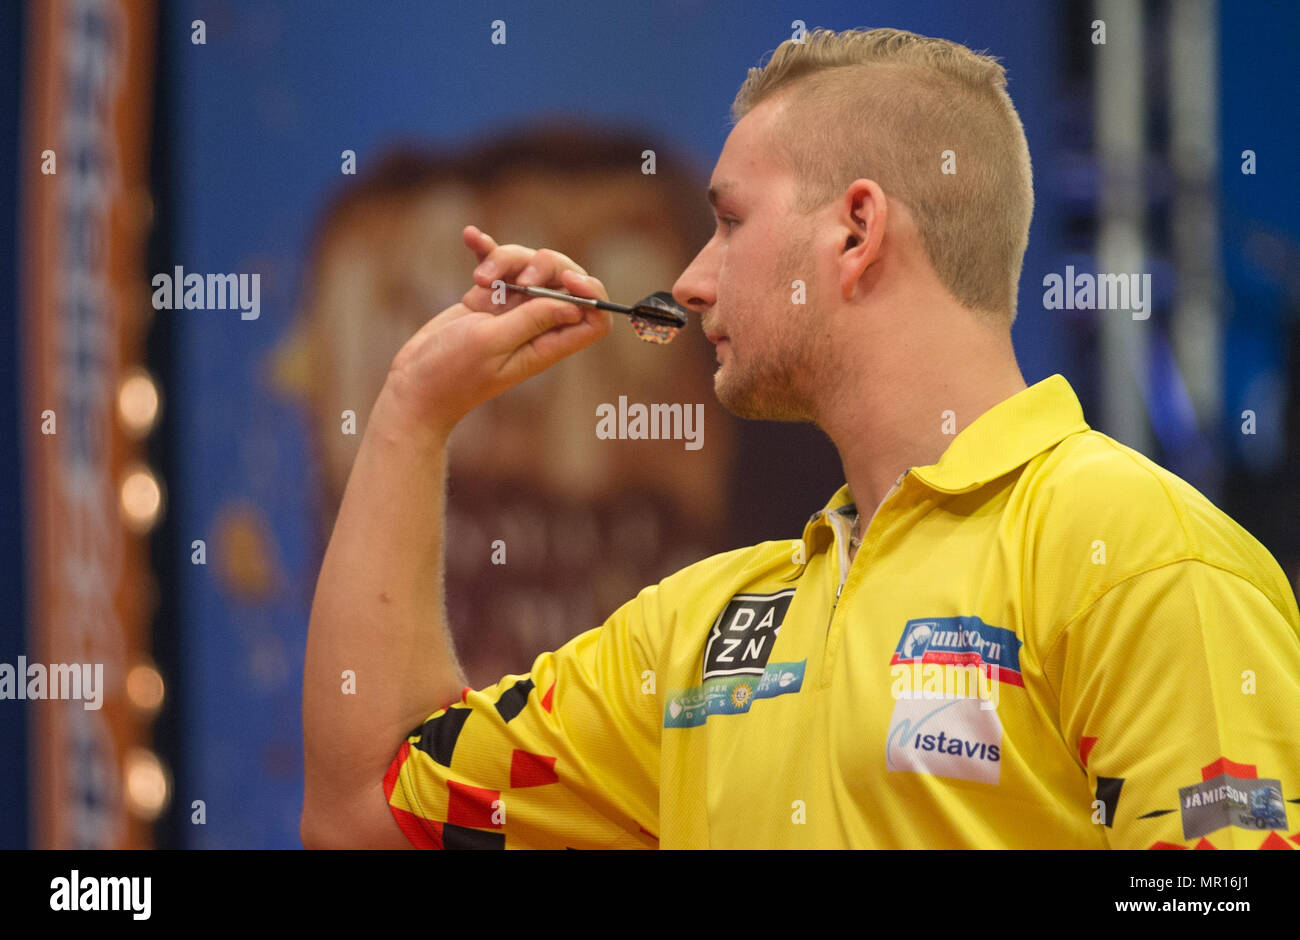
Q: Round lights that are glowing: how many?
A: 4